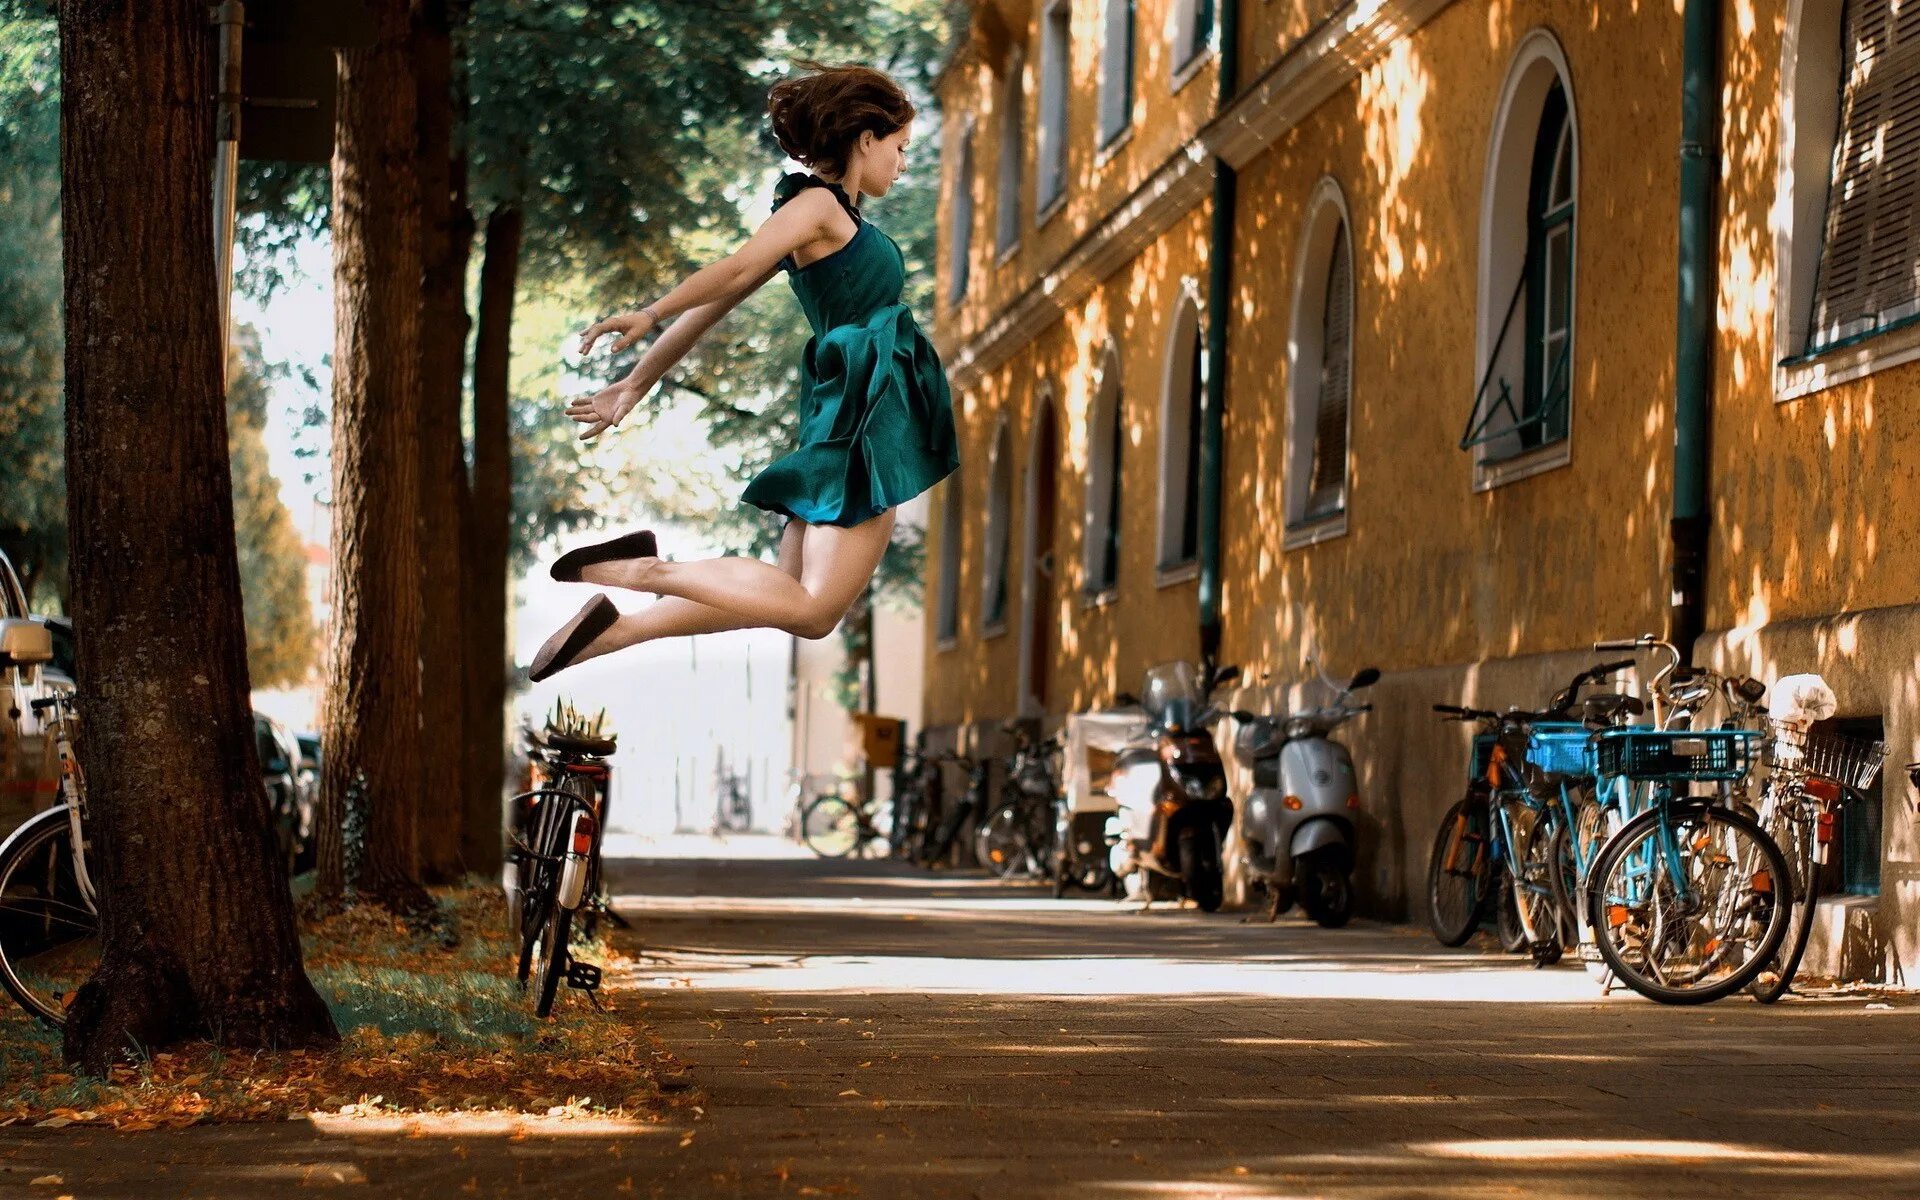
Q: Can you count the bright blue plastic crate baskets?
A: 2